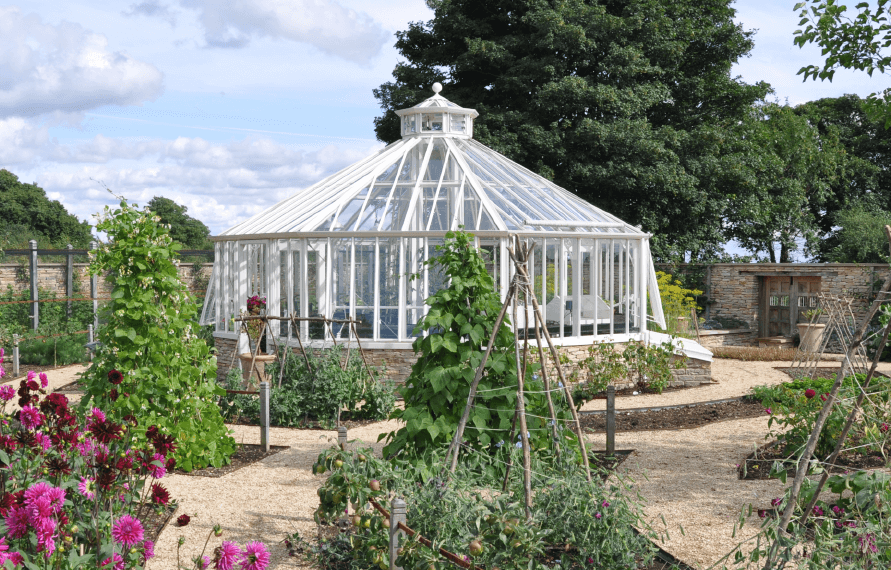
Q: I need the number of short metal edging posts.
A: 6